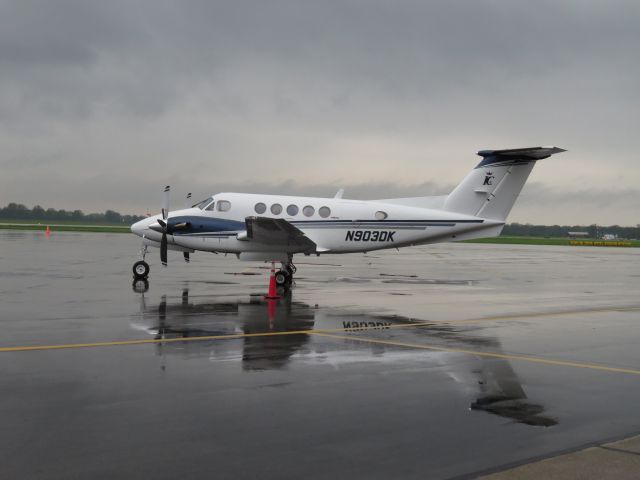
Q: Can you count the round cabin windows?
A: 5